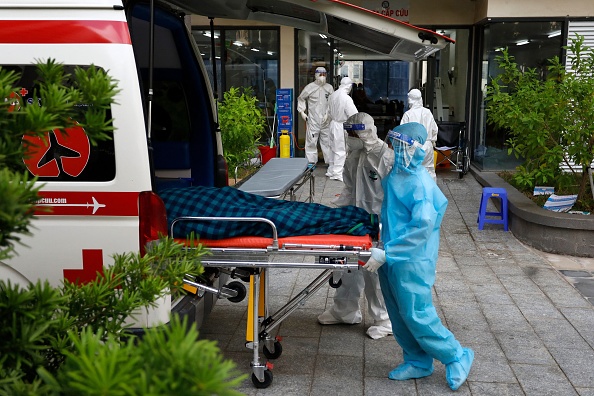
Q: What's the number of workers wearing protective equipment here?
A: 5